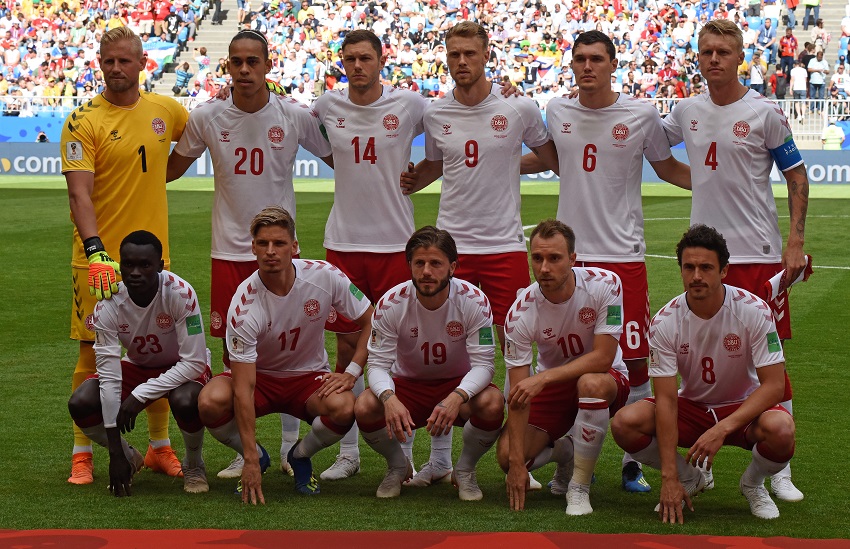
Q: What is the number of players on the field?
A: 11